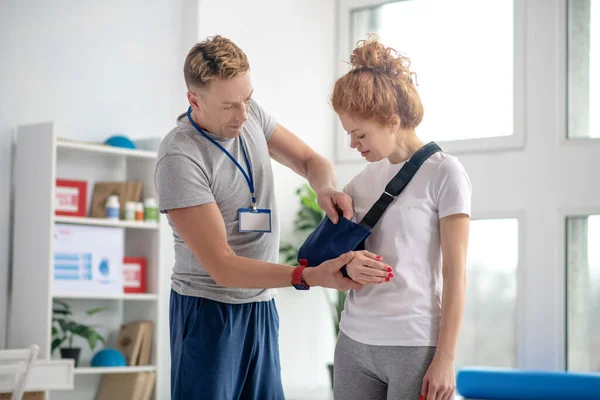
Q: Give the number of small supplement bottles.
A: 4